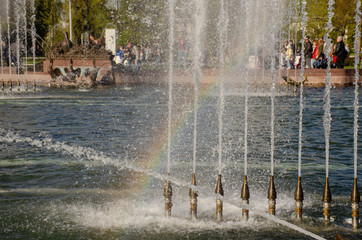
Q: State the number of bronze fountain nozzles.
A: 8